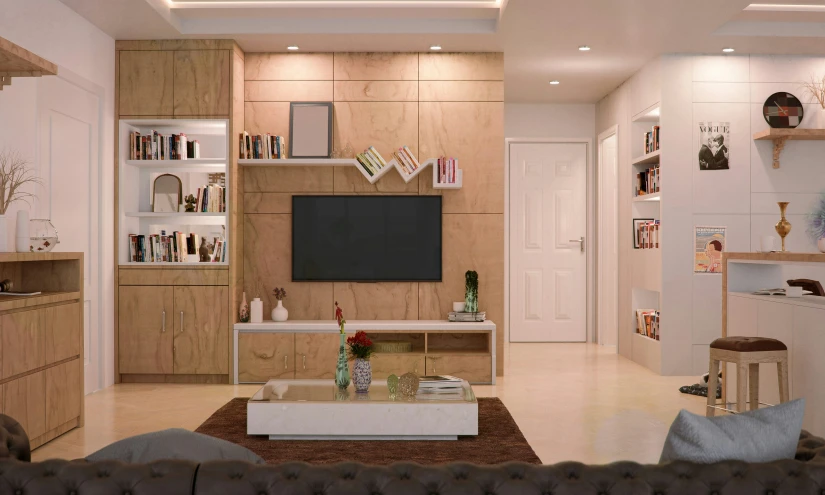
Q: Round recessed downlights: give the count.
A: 5